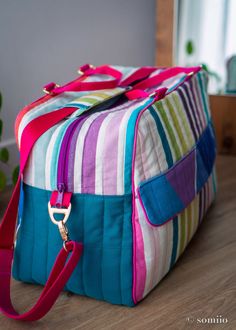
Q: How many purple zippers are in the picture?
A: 1